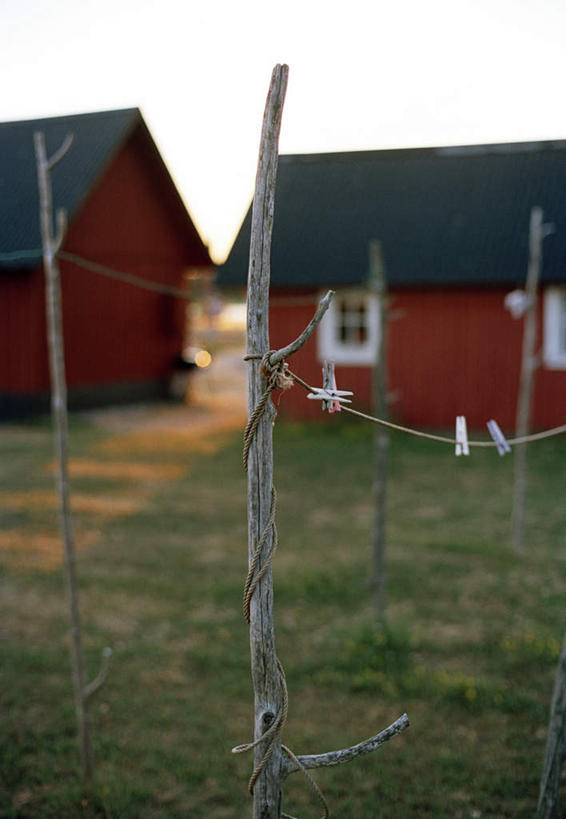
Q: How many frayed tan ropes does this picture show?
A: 1